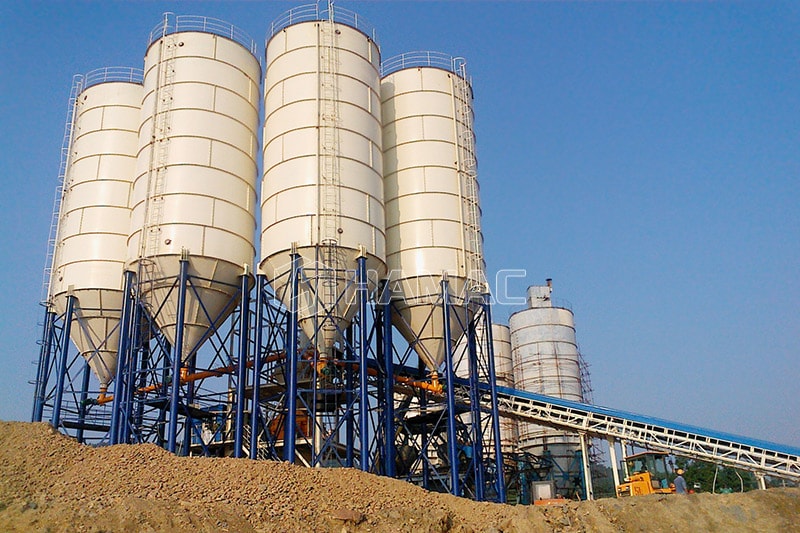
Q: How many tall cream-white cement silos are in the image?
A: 4